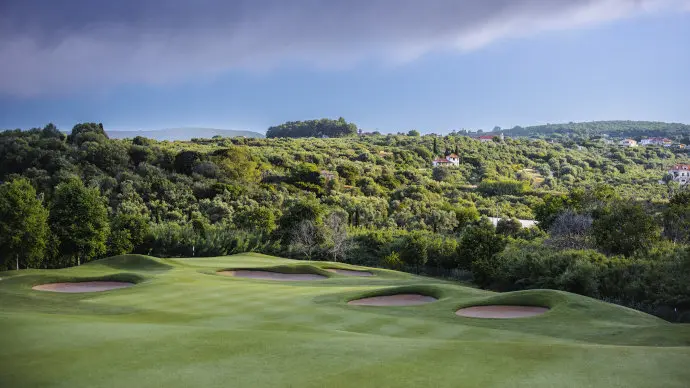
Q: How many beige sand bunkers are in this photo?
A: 5